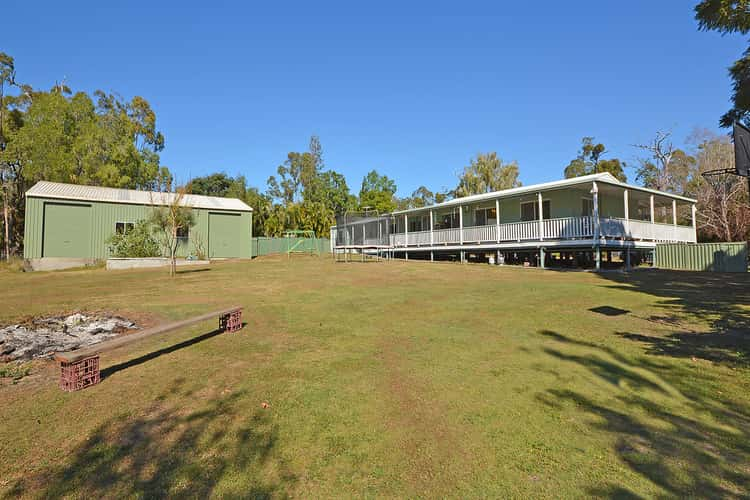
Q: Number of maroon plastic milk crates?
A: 2